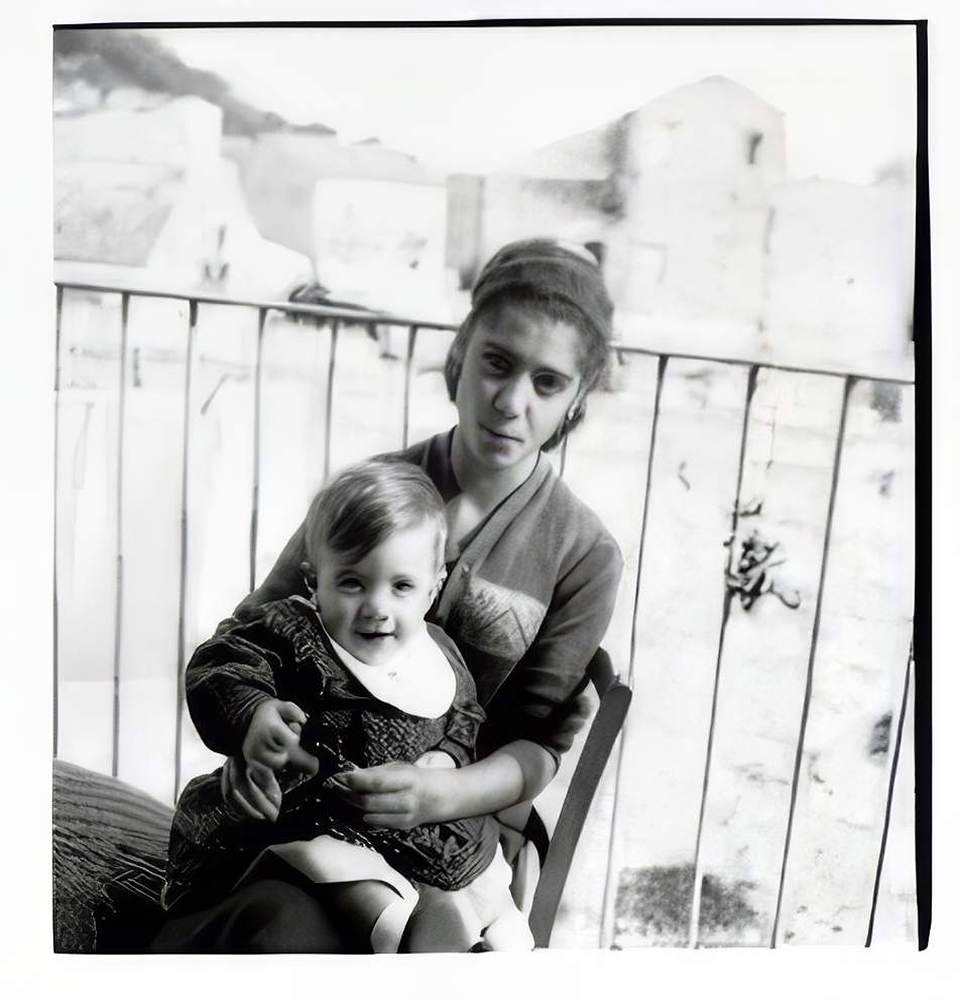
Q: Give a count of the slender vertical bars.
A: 11